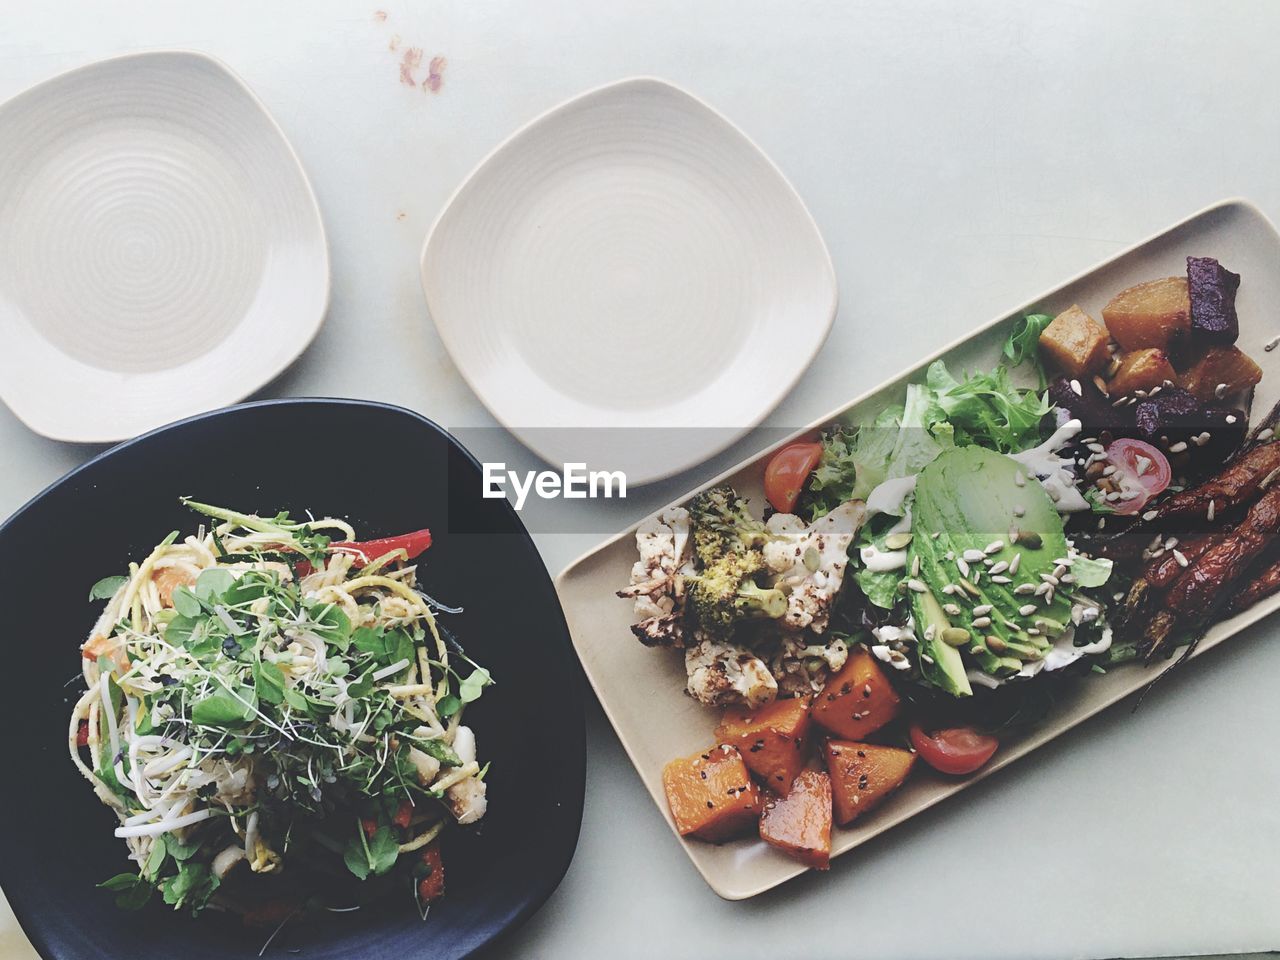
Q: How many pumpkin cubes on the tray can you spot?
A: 5